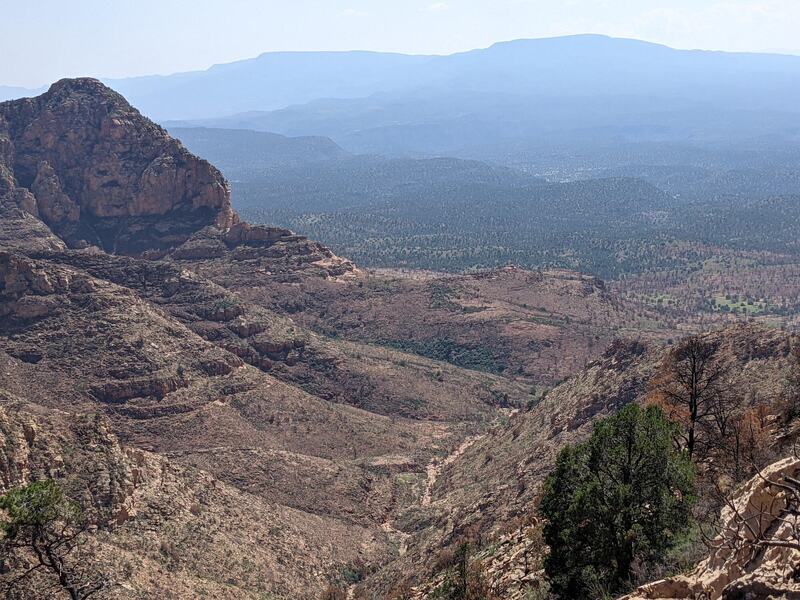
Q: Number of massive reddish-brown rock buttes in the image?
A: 1